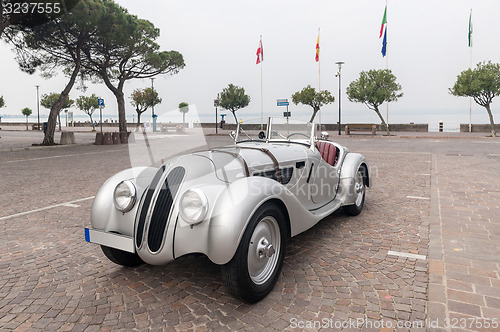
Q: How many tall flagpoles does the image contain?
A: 4